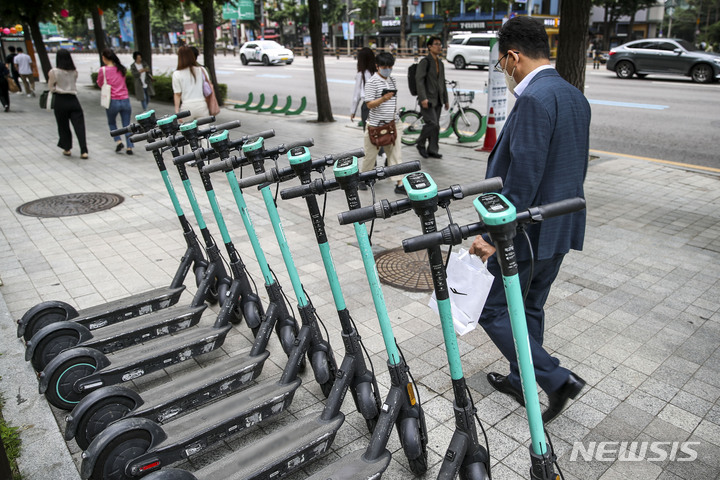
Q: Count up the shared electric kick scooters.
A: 9